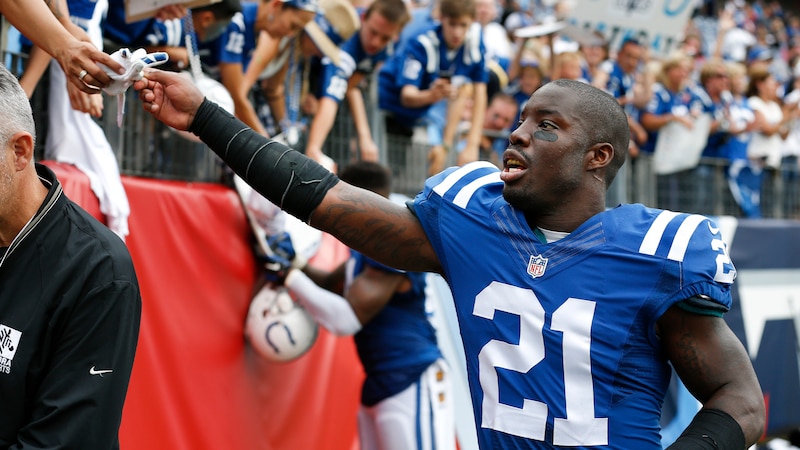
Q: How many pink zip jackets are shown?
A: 0